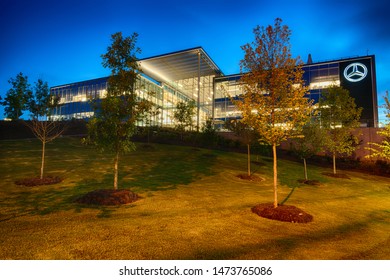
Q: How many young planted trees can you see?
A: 6